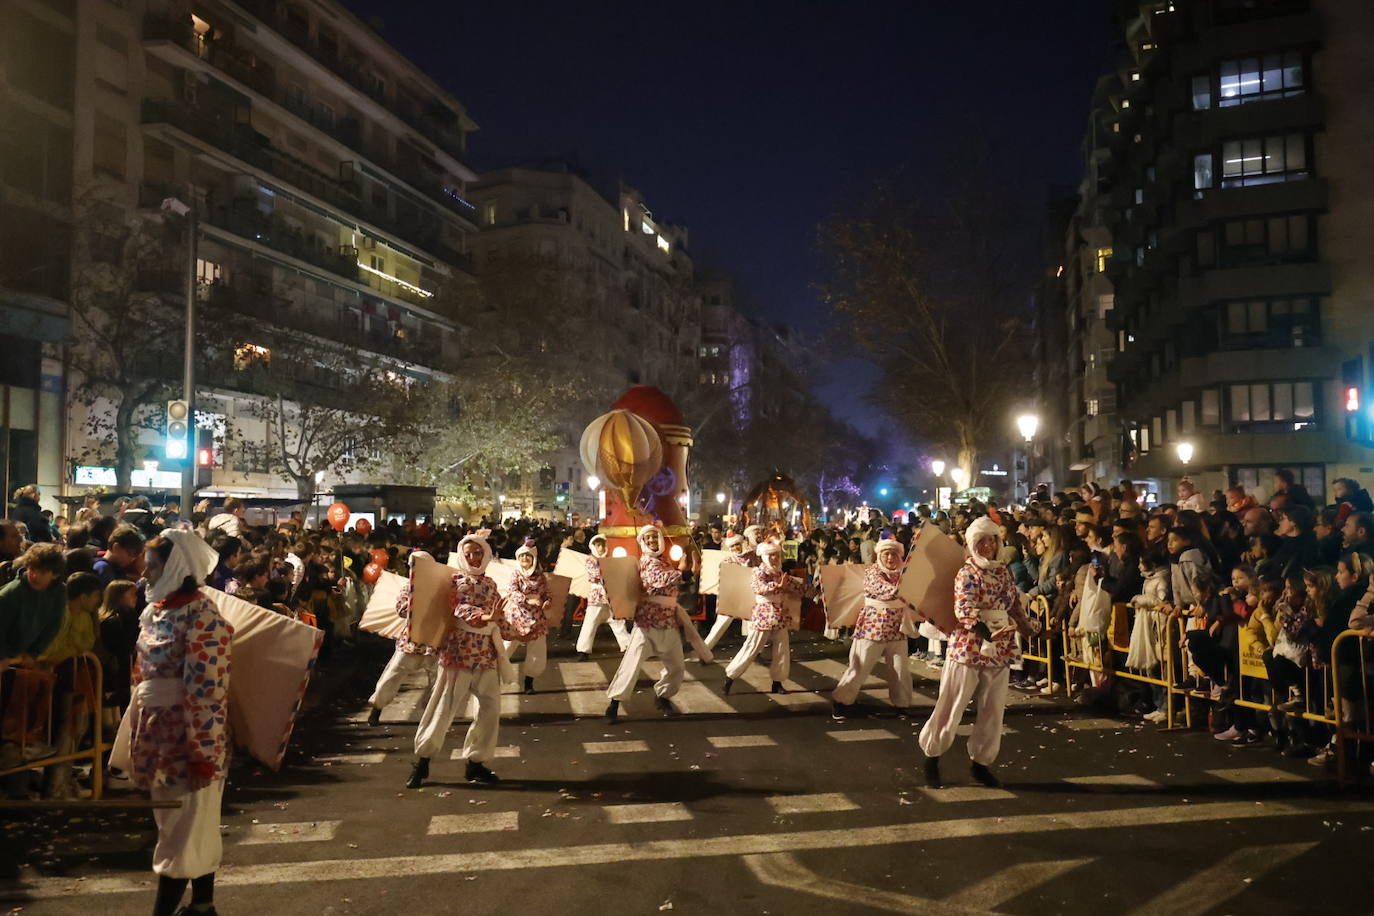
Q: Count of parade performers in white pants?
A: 10